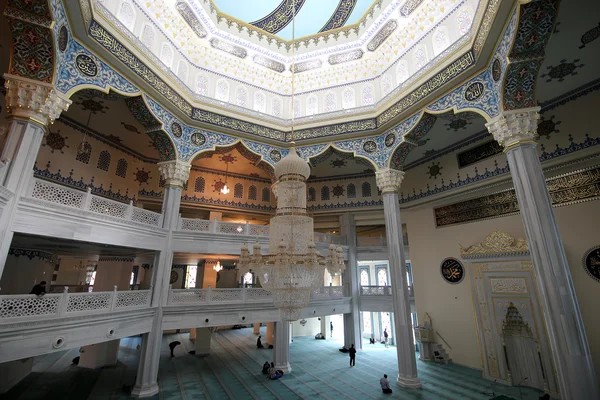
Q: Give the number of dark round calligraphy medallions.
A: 12